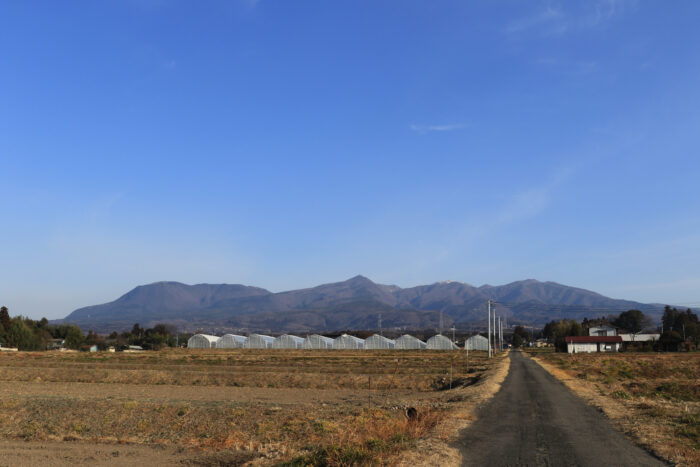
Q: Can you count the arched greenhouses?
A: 10